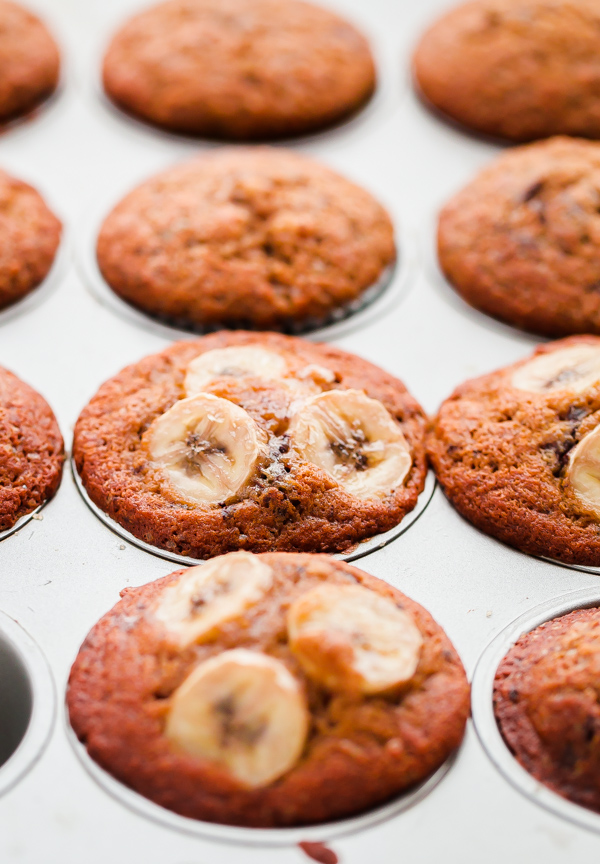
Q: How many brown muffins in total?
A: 11